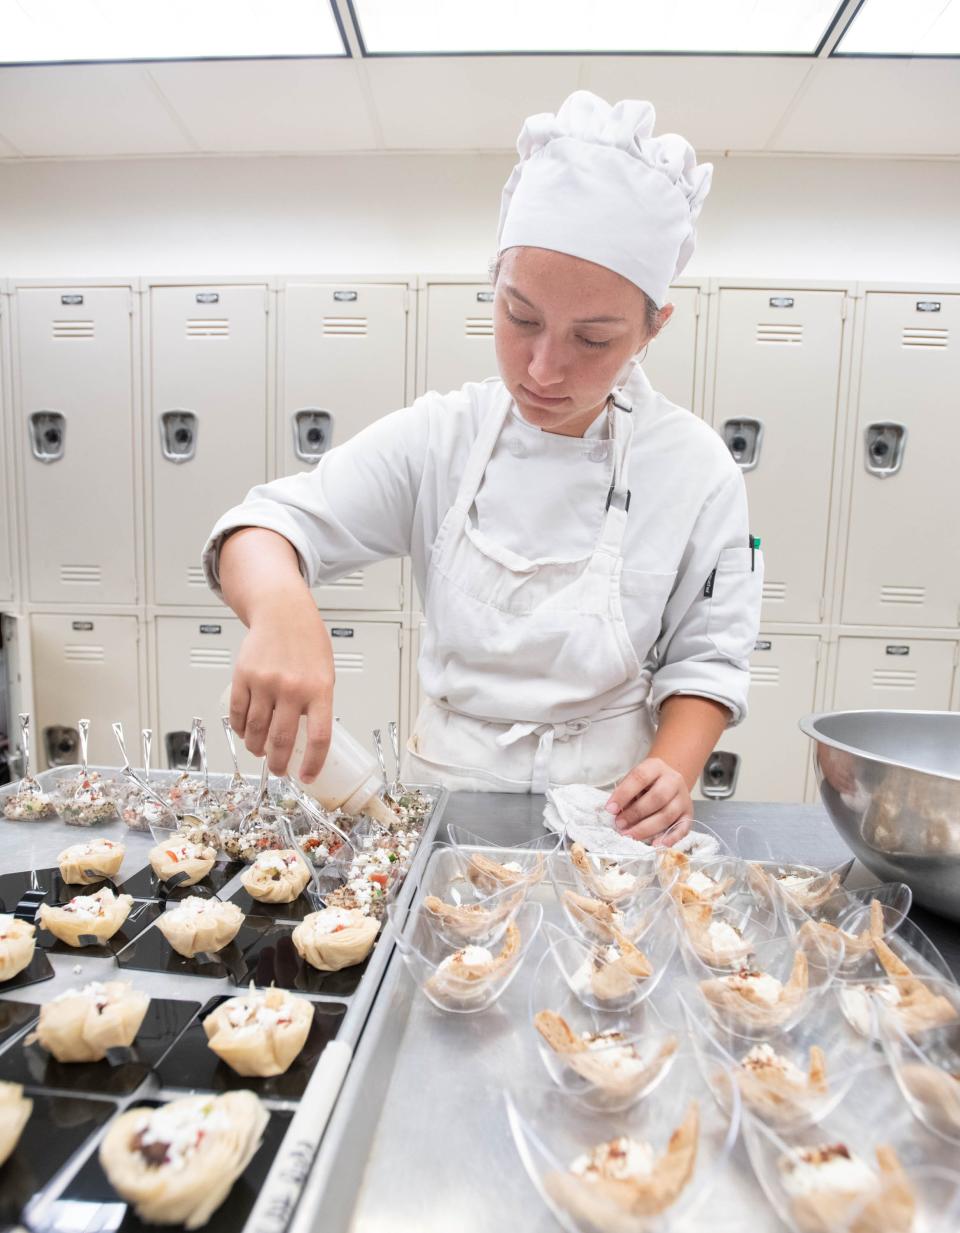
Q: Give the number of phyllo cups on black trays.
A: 11